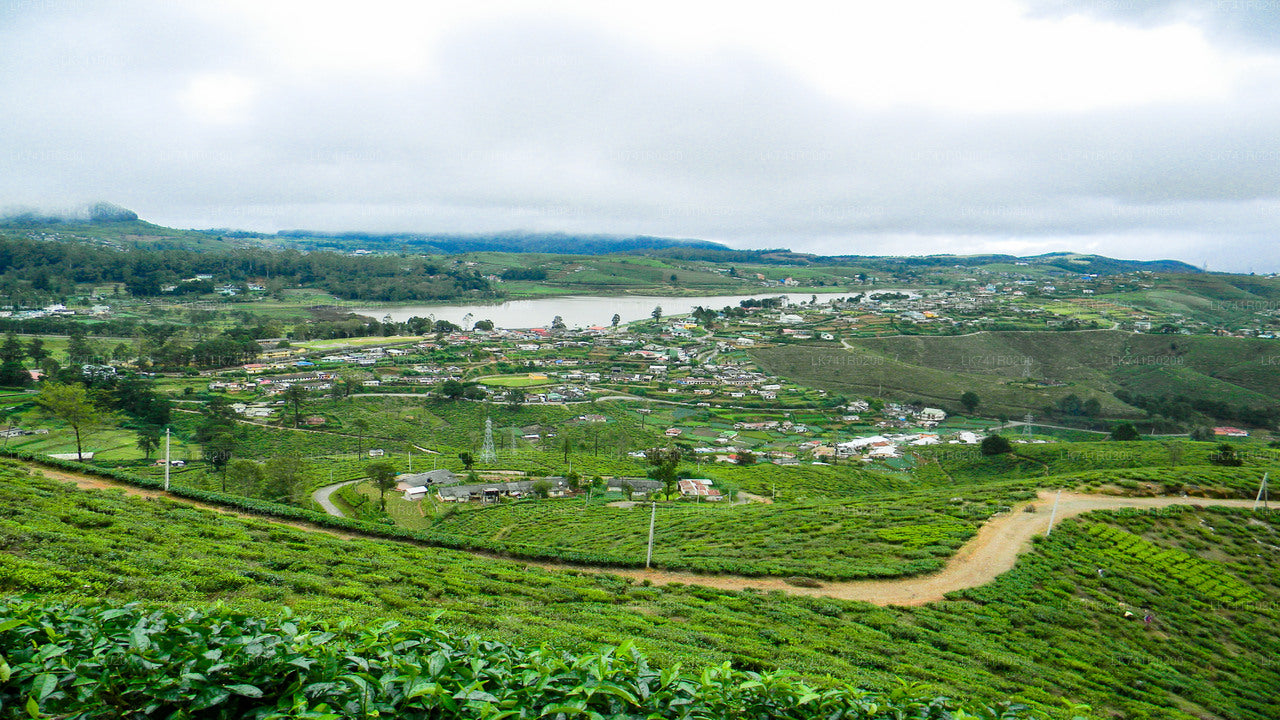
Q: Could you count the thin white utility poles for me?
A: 4